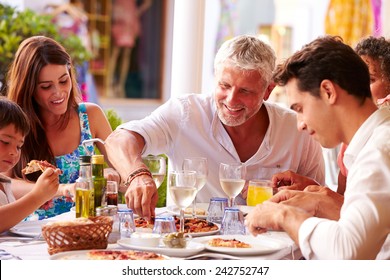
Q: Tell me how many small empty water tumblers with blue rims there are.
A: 4